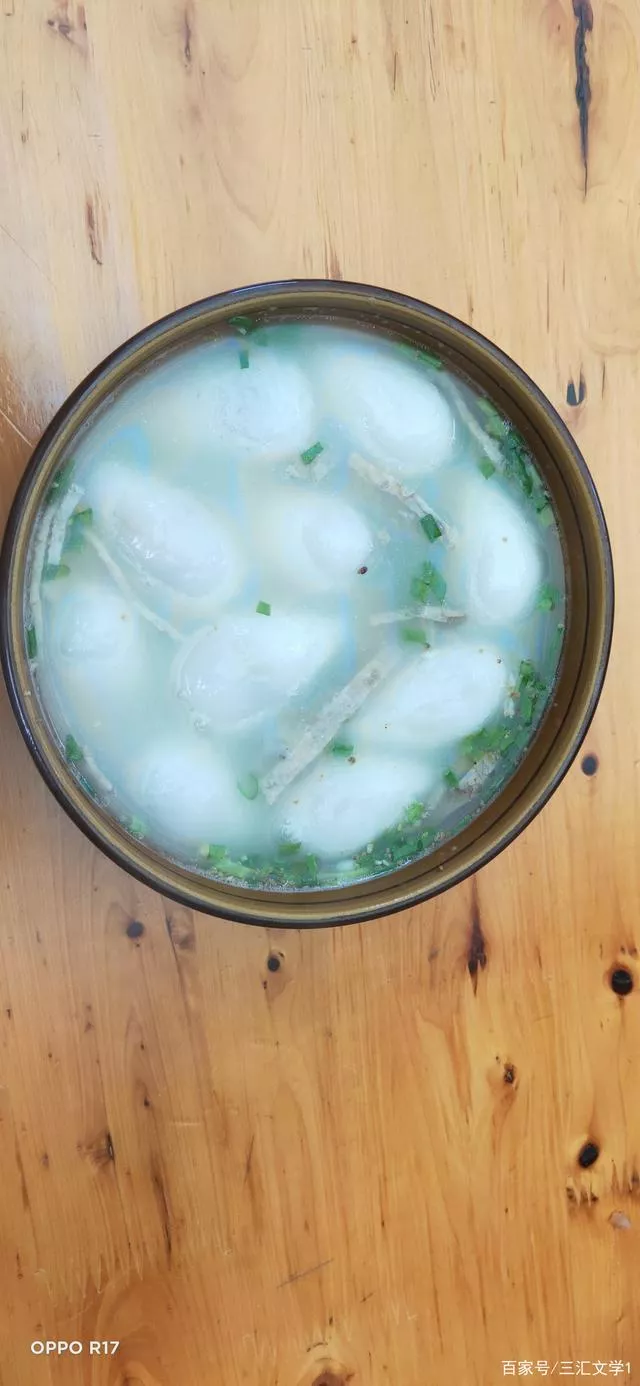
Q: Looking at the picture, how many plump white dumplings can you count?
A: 10